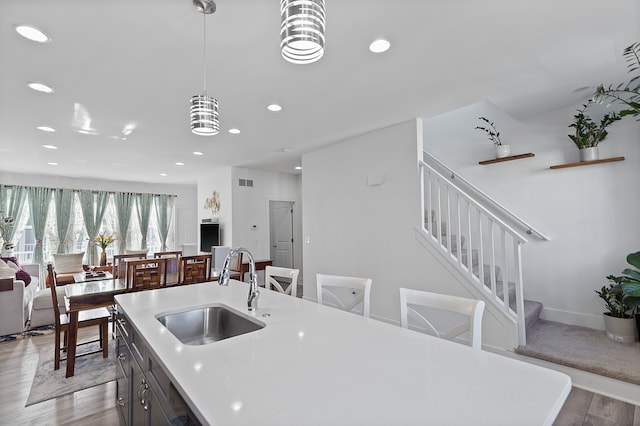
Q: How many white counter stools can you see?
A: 3